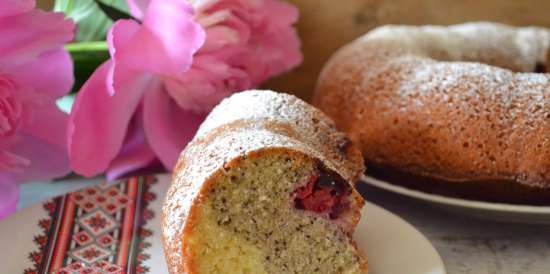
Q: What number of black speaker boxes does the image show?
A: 0